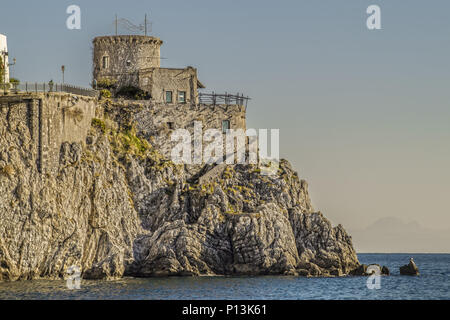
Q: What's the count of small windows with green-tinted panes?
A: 3